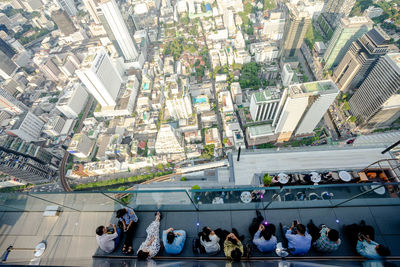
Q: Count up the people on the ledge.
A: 10